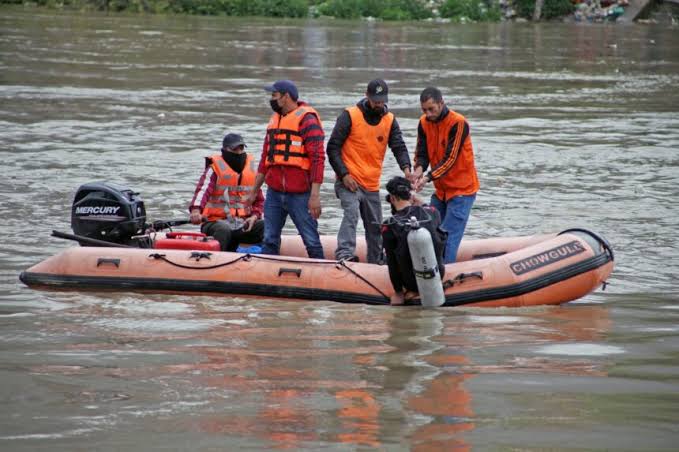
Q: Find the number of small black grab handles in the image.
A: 3